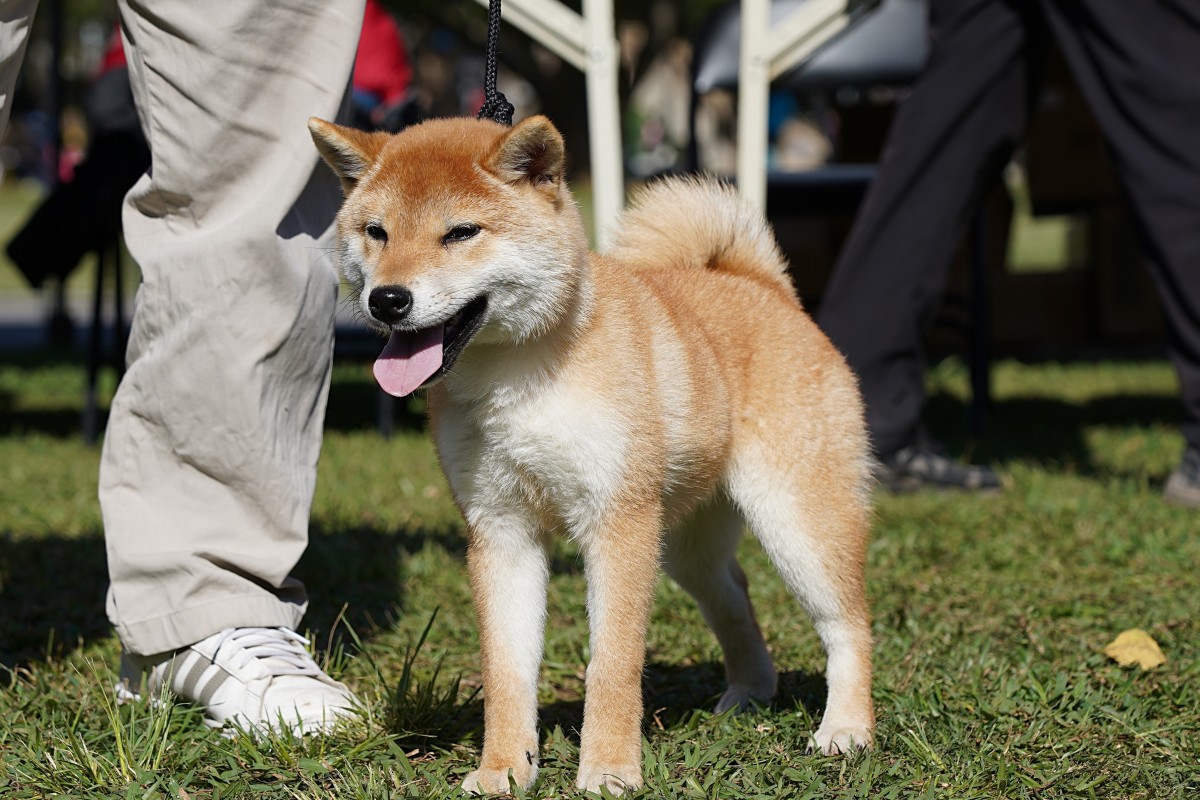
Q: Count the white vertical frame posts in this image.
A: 2